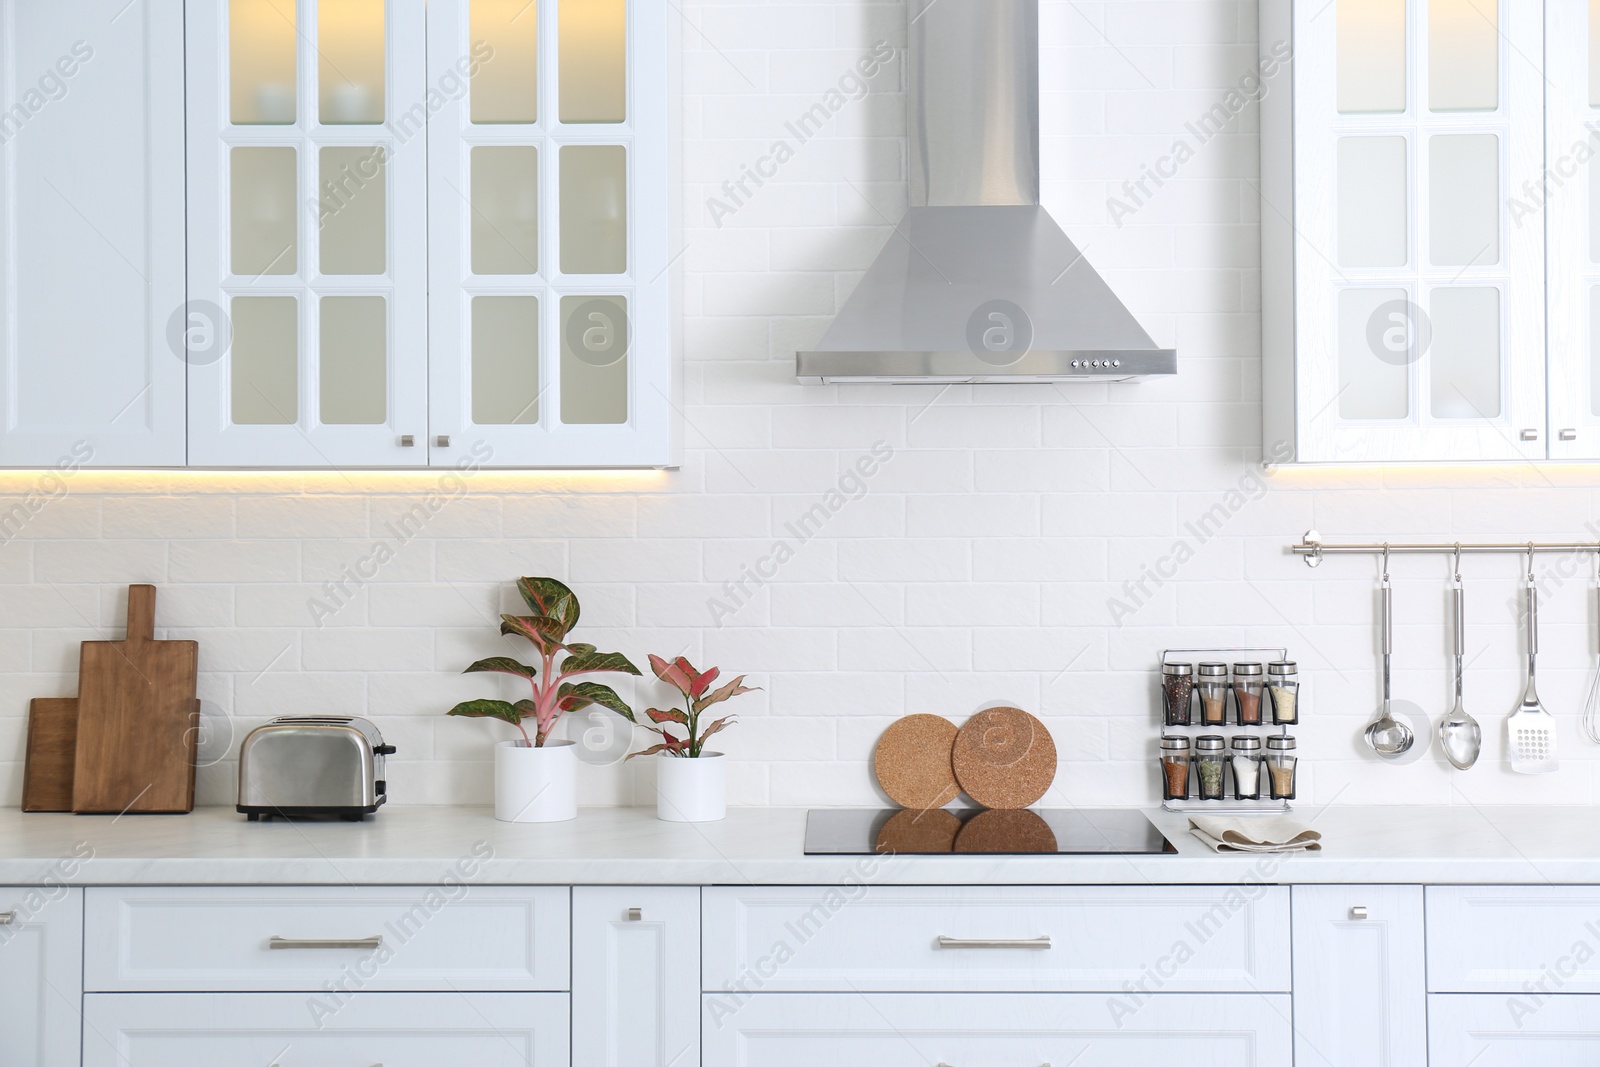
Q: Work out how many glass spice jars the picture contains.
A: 8